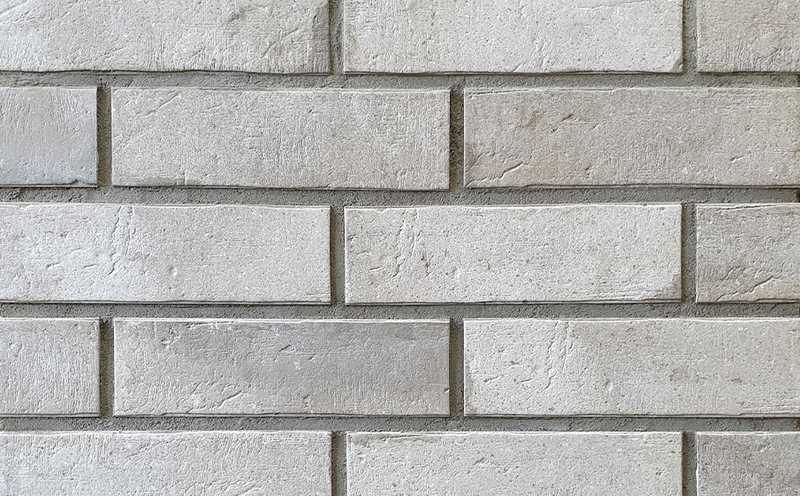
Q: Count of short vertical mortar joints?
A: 10